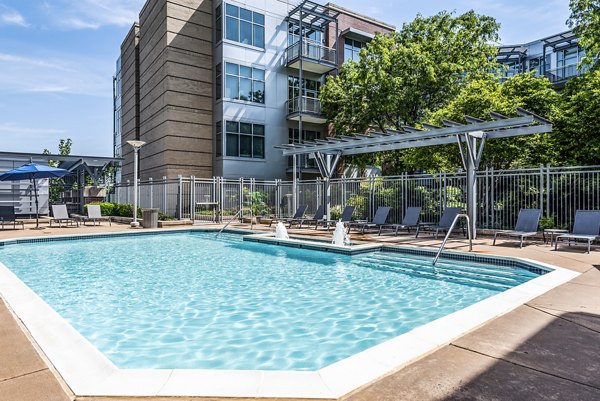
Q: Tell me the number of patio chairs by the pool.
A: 11